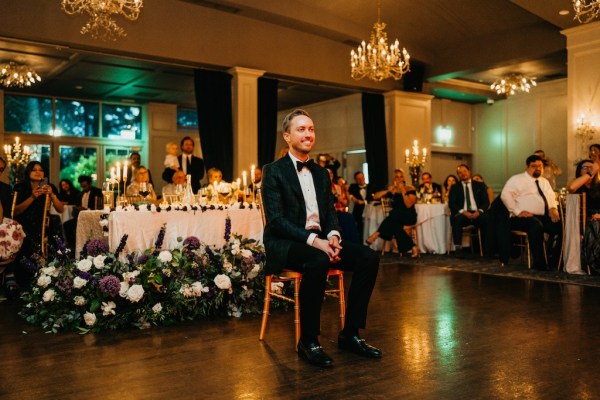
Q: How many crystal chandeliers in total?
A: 5